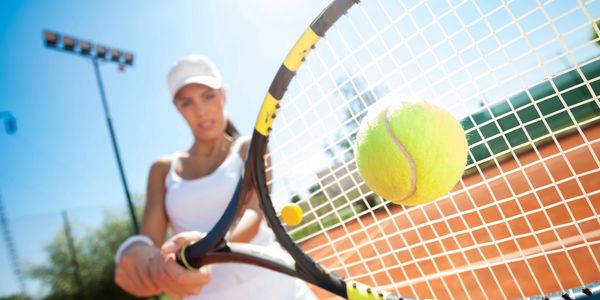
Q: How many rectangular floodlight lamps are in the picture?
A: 6